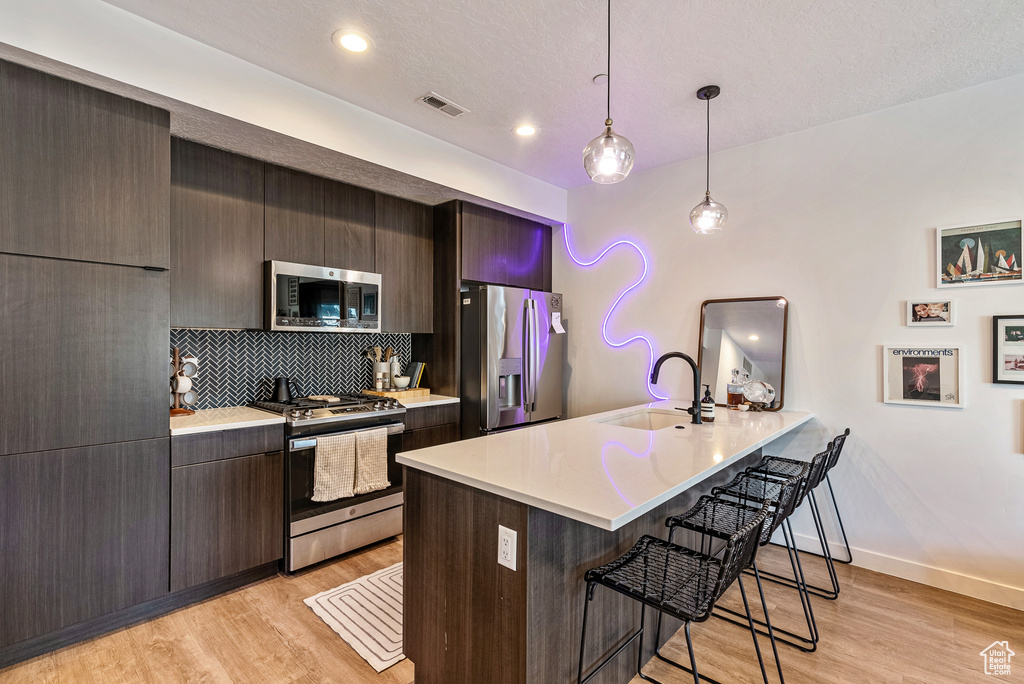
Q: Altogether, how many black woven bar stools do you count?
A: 4